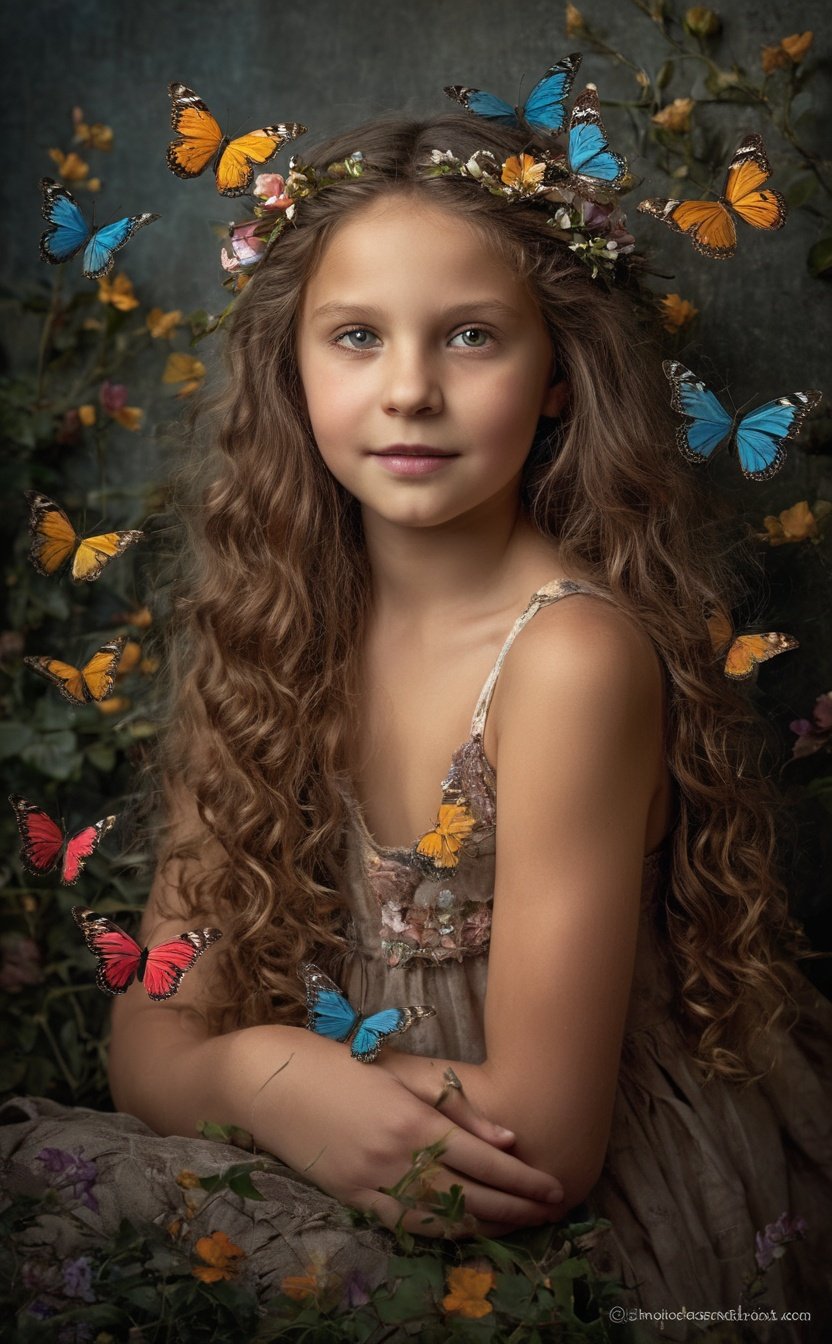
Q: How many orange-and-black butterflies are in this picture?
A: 5